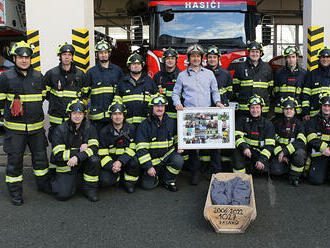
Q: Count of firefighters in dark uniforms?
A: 15